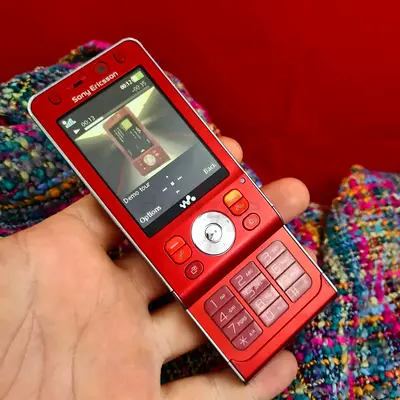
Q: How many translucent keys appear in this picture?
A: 12